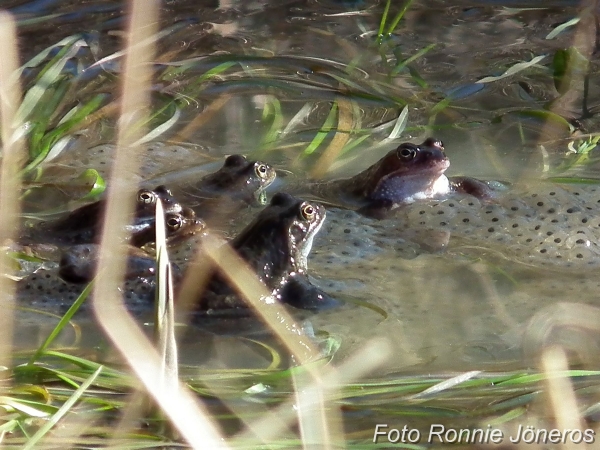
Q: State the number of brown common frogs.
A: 5